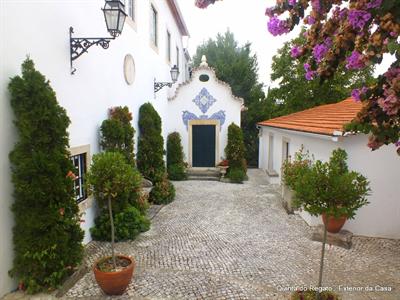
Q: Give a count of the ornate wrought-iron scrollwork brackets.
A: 2